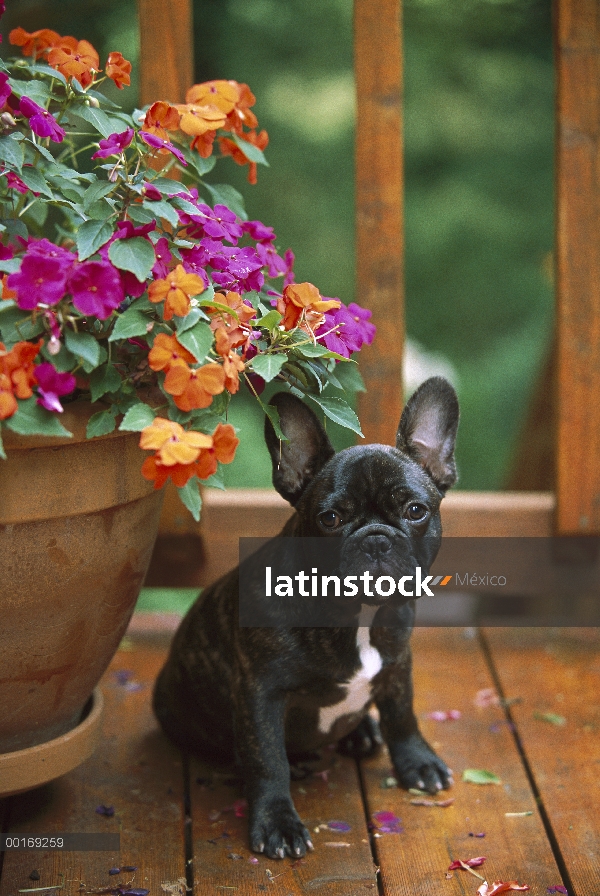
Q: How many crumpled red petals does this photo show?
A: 2